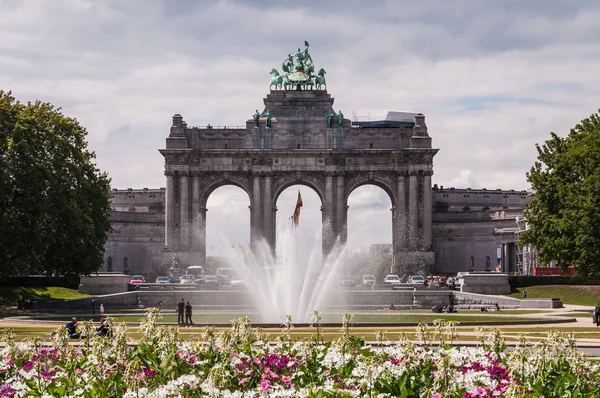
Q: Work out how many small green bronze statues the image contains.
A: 4